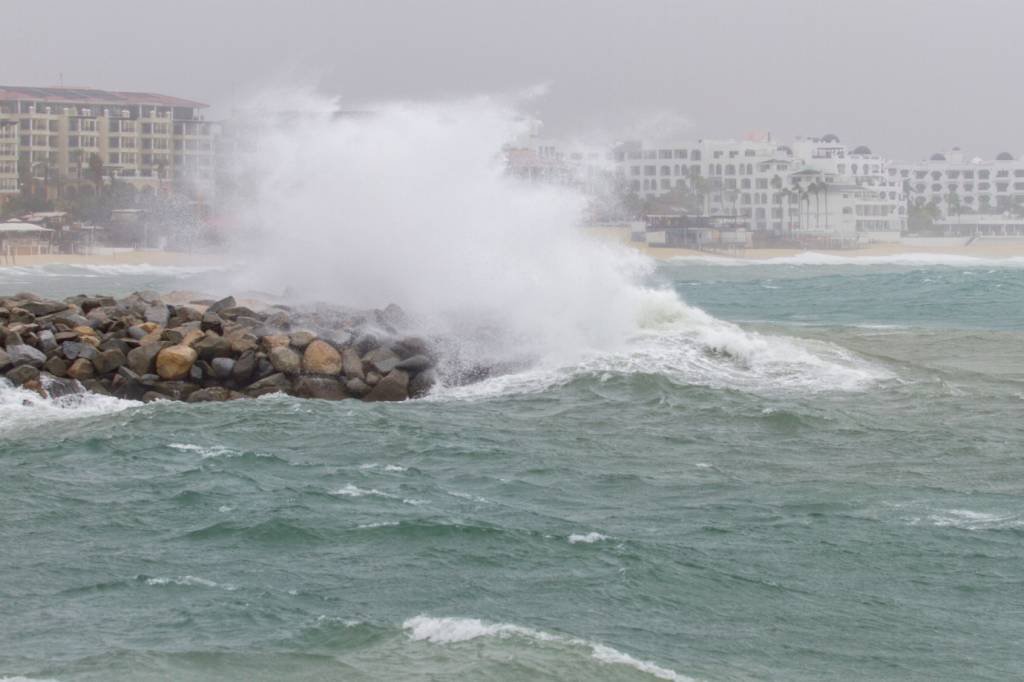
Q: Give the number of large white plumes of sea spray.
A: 1